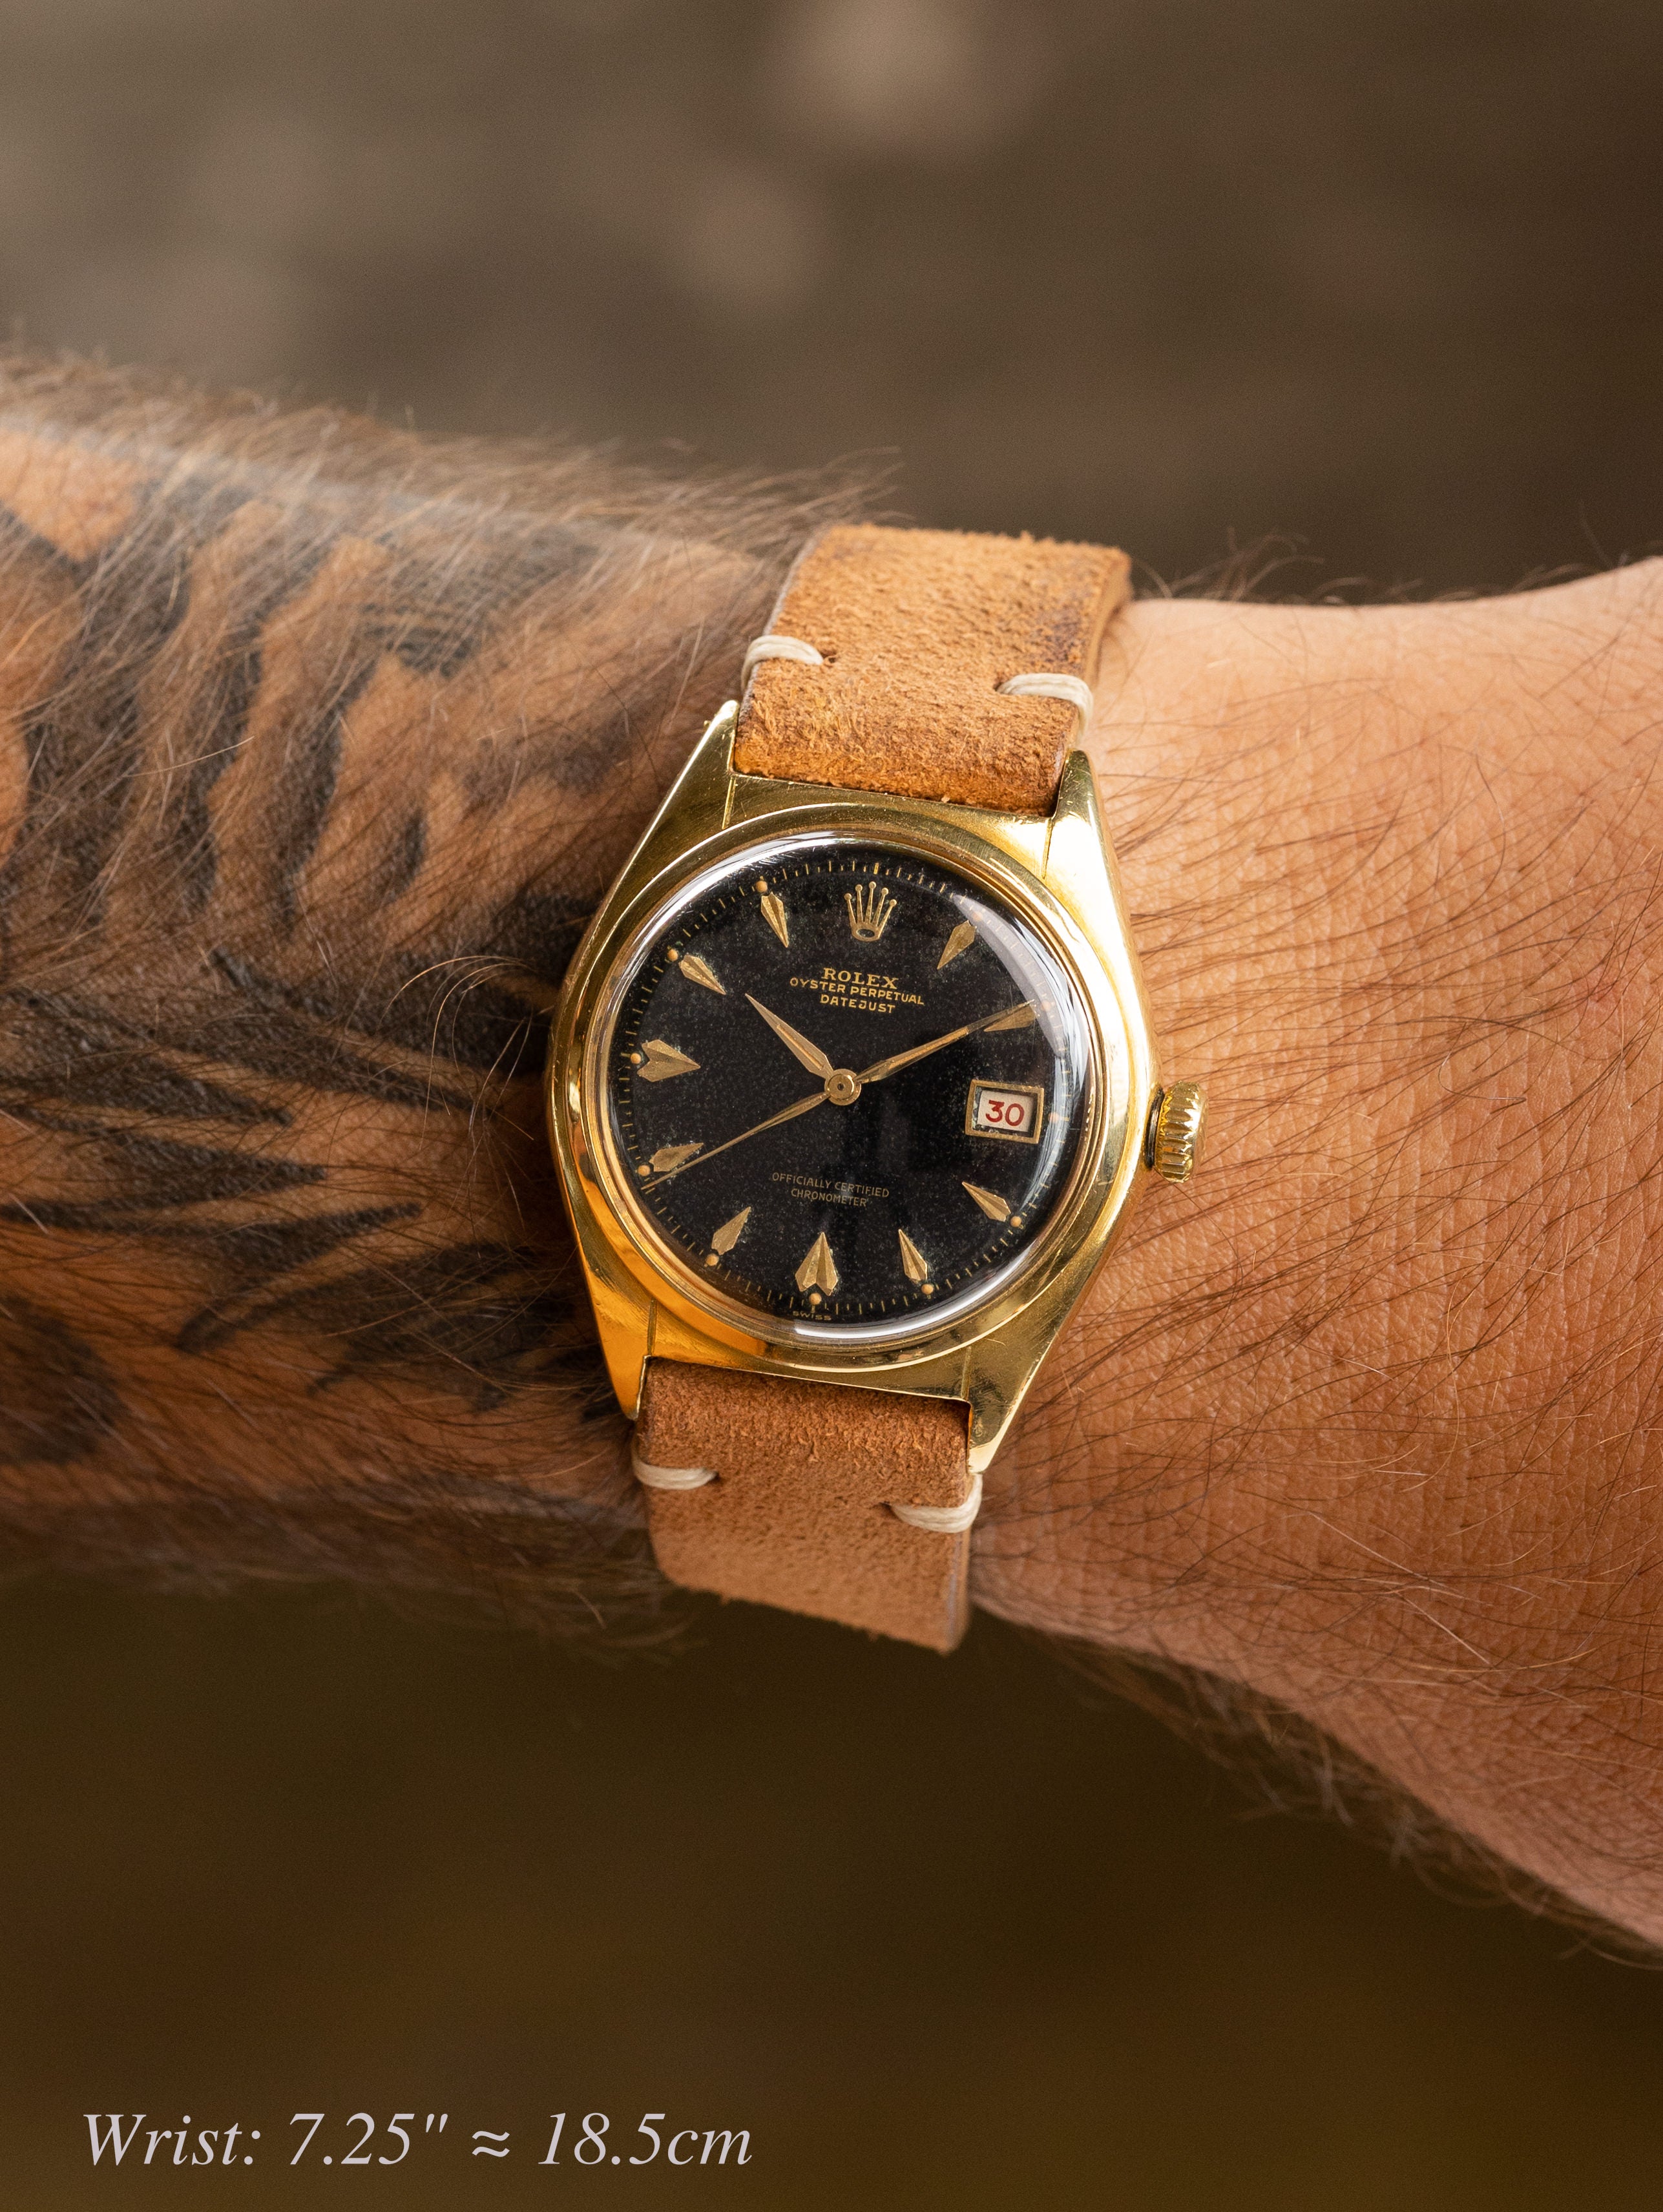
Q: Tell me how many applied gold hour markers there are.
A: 10